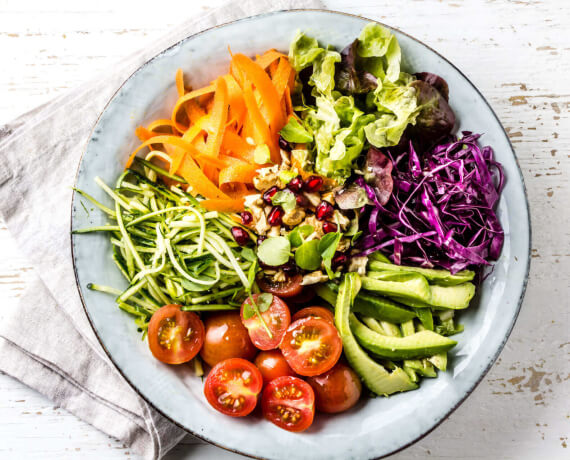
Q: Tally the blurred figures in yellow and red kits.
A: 0